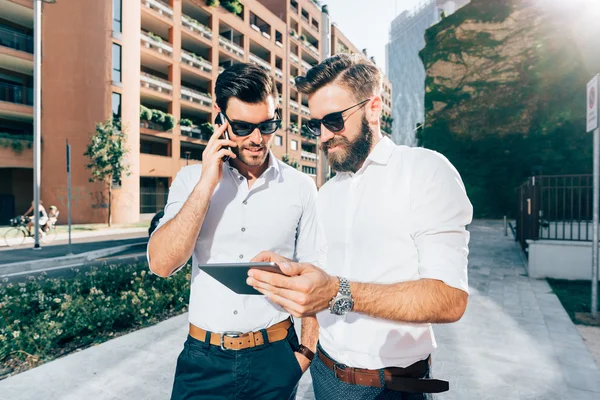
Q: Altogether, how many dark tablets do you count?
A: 1